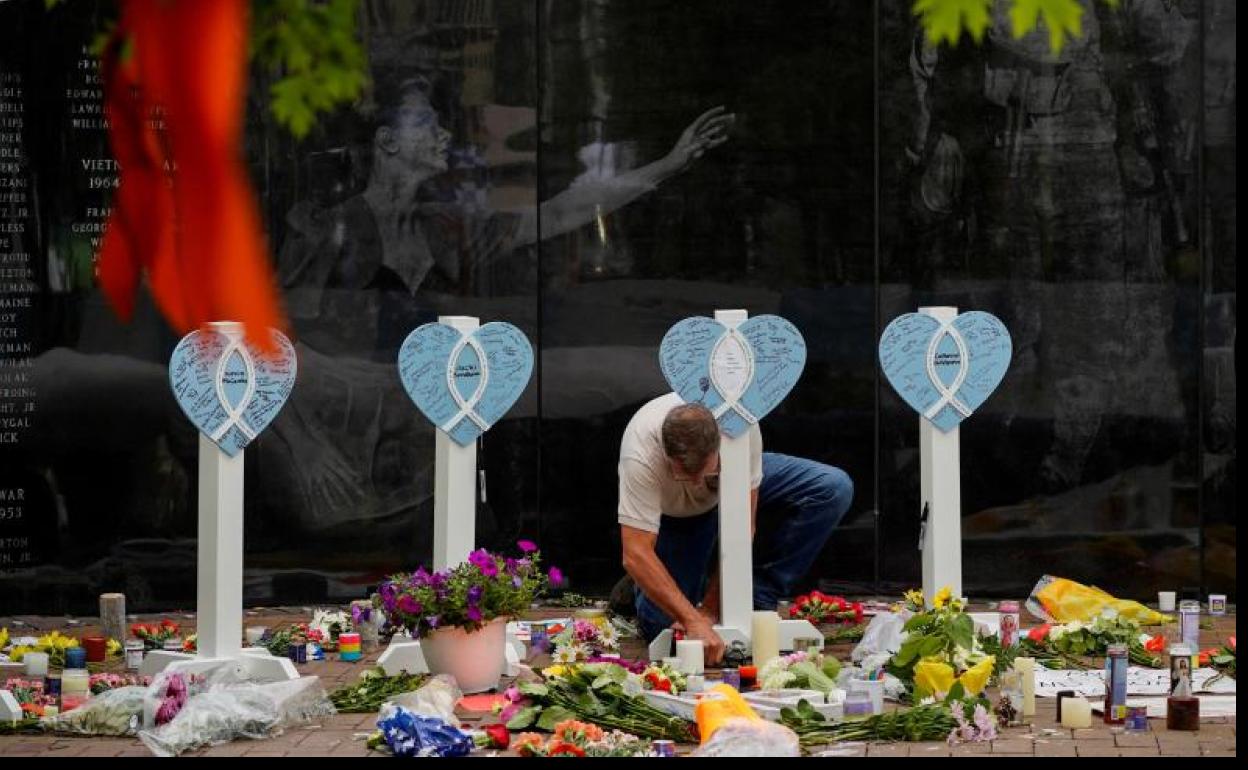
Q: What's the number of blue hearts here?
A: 4